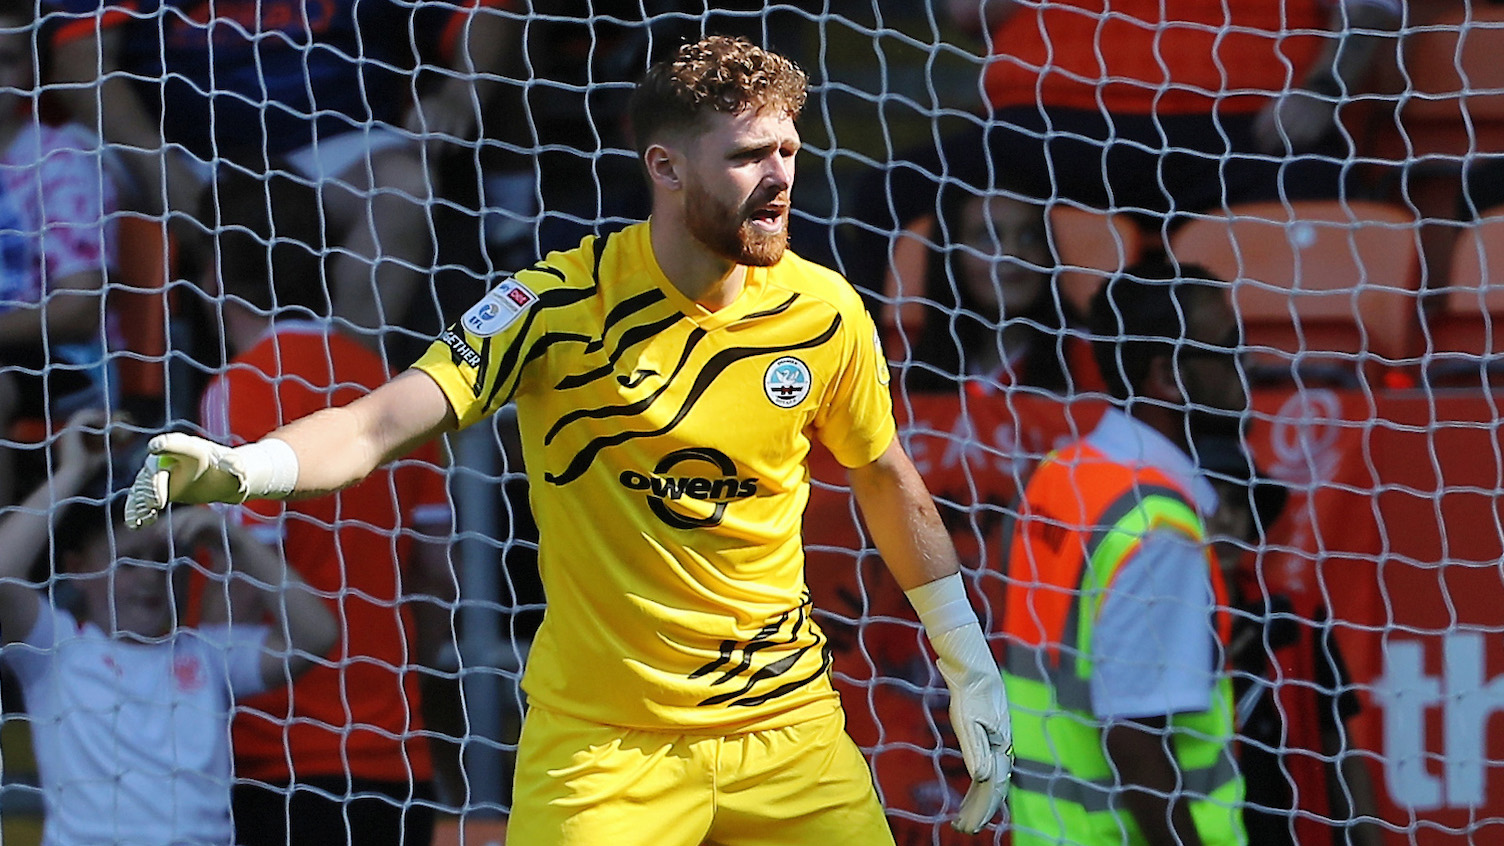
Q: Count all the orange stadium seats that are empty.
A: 3